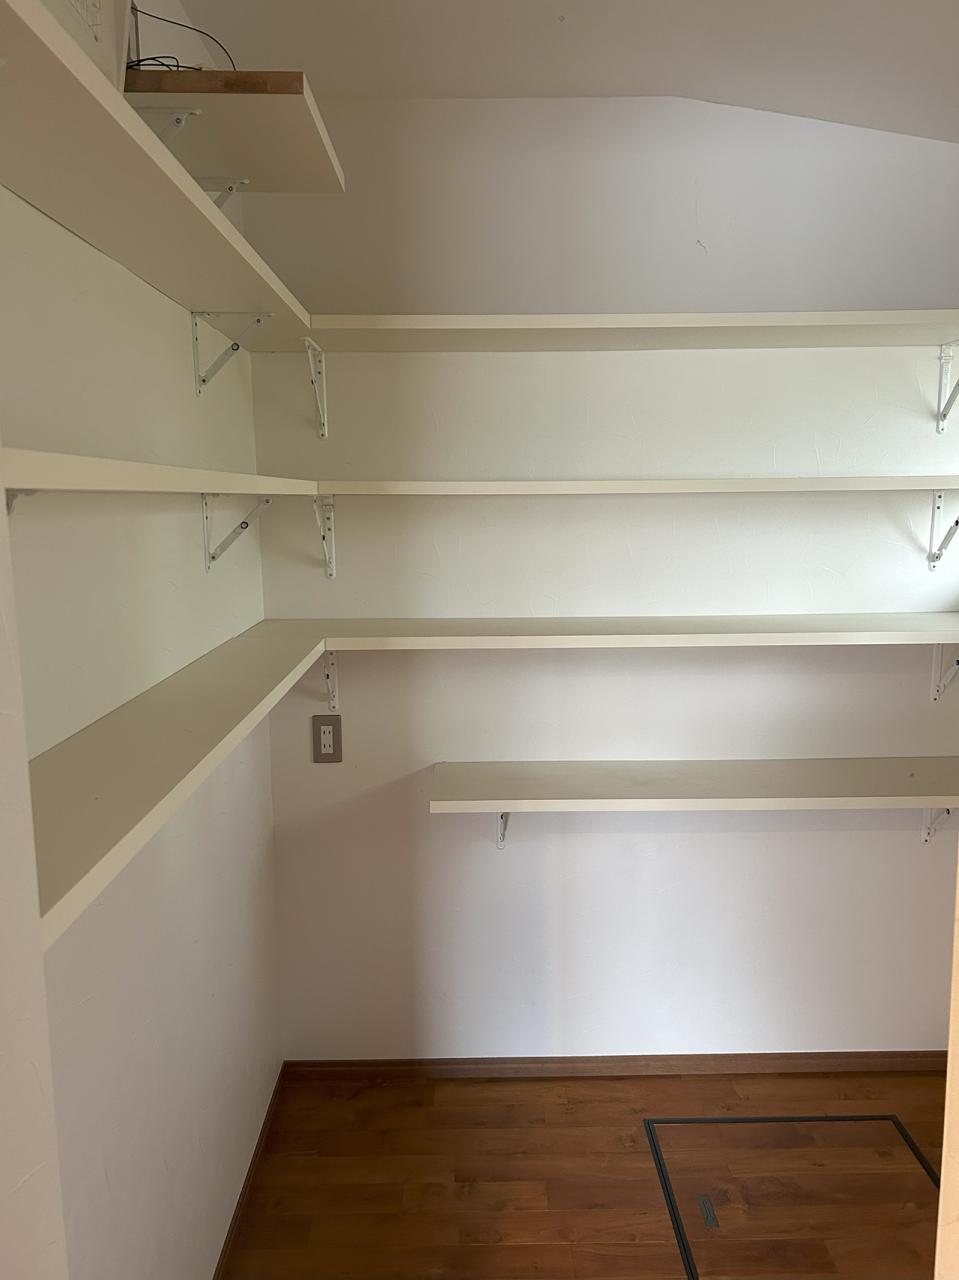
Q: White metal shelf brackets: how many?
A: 13